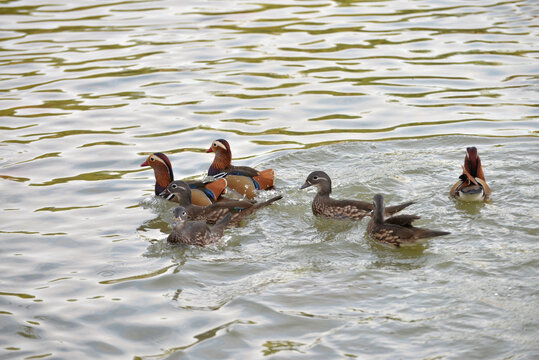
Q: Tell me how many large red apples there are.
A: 0